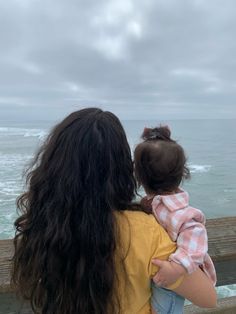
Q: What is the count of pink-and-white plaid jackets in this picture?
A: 1